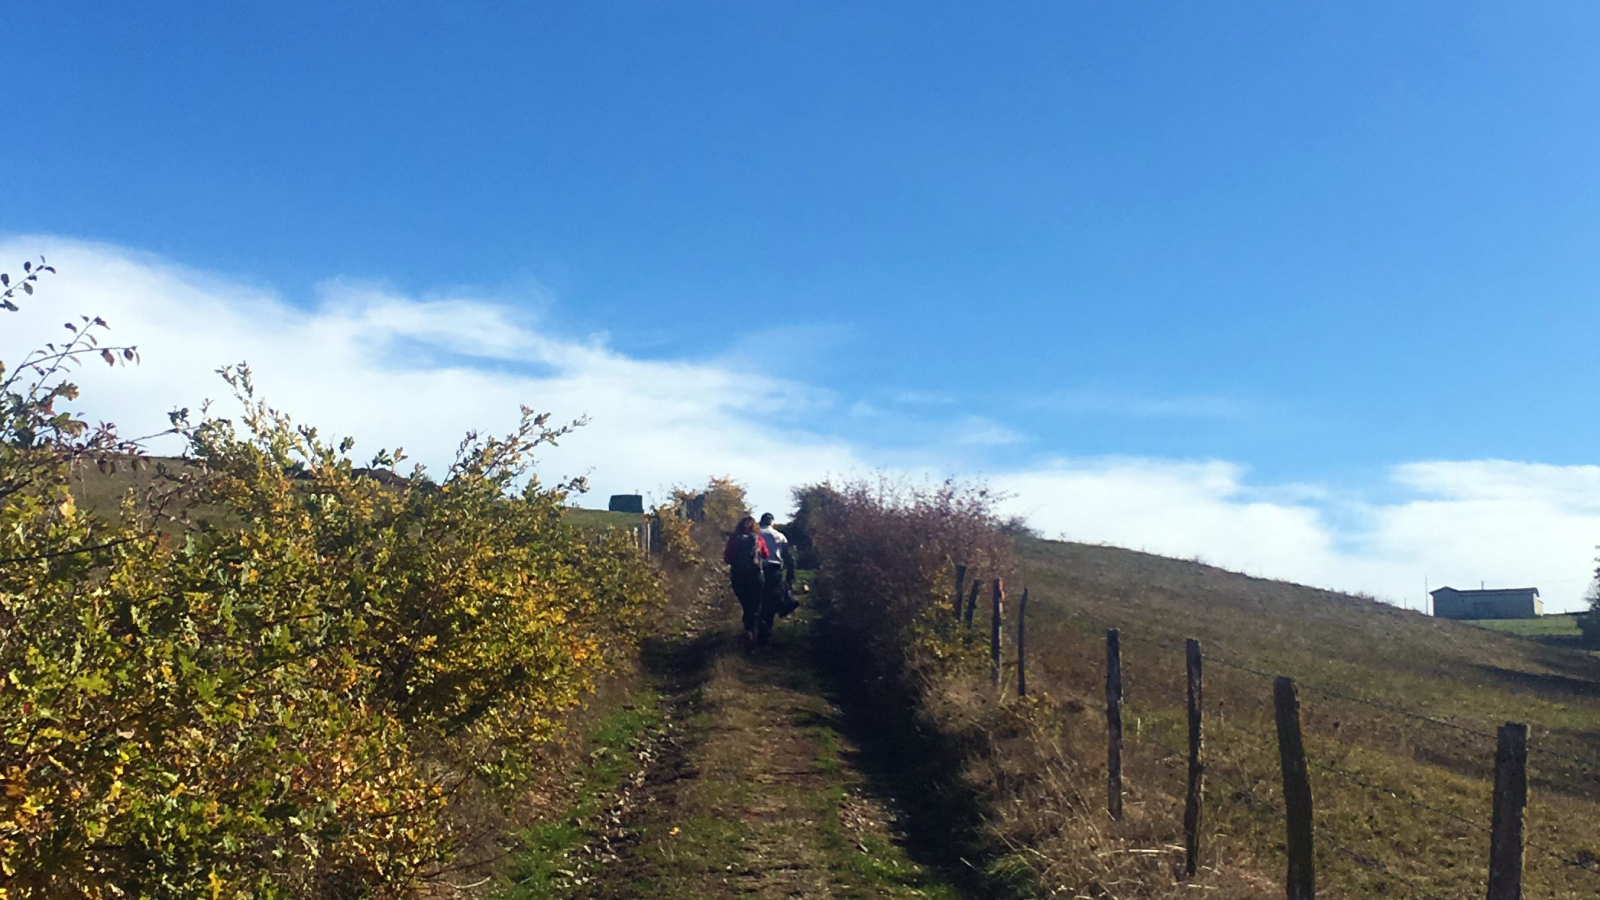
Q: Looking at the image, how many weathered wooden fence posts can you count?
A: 8